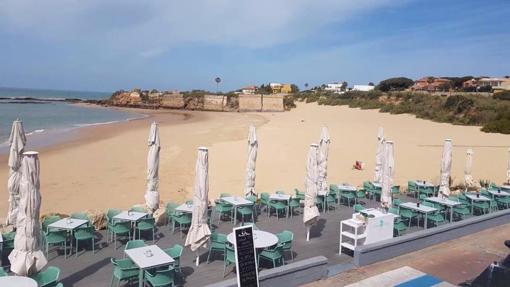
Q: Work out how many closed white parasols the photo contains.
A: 12